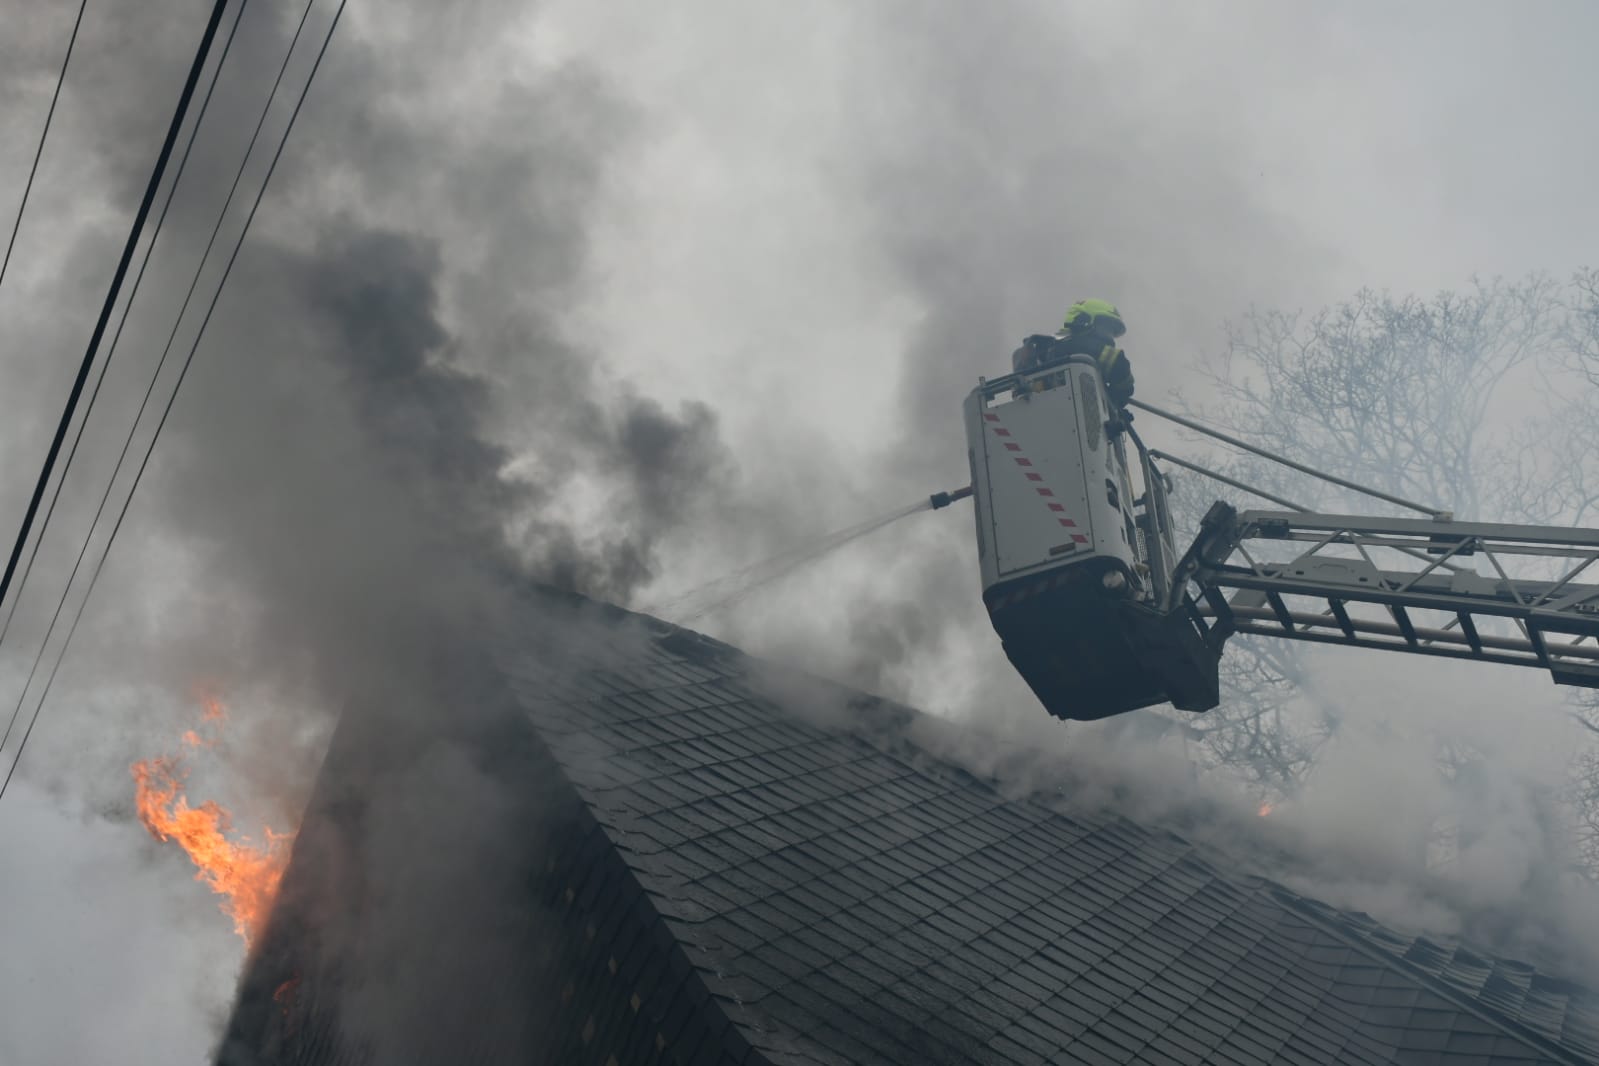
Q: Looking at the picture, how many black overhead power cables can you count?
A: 5